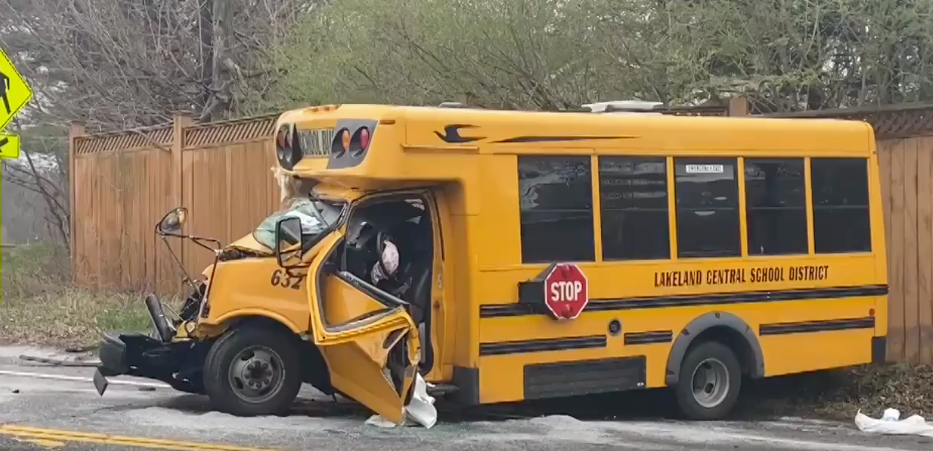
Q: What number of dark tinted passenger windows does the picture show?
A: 5